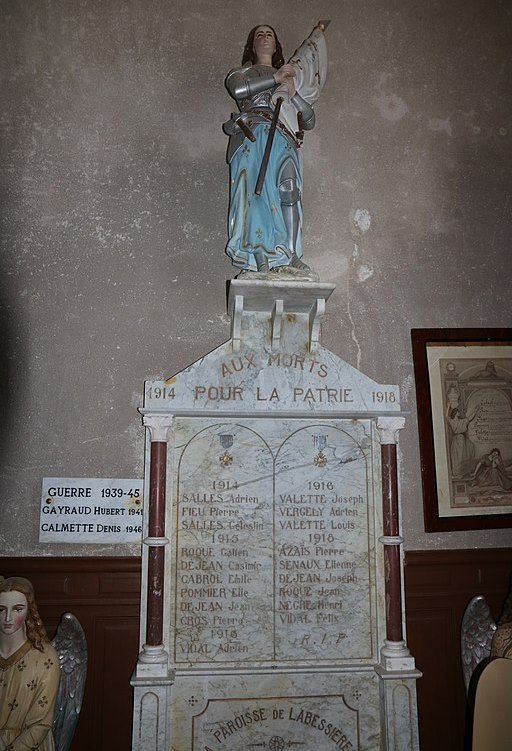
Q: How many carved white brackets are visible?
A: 3